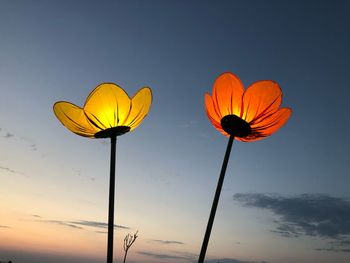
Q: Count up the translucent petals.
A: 7